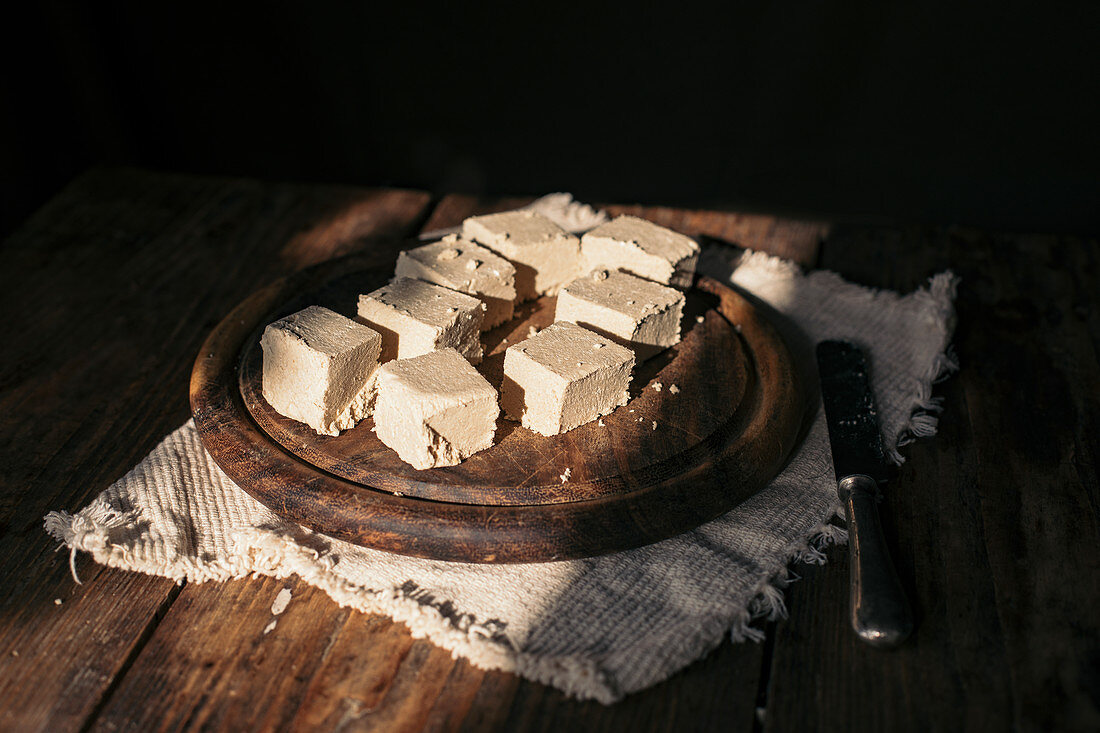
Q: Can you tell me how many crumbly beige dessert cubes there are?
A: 8